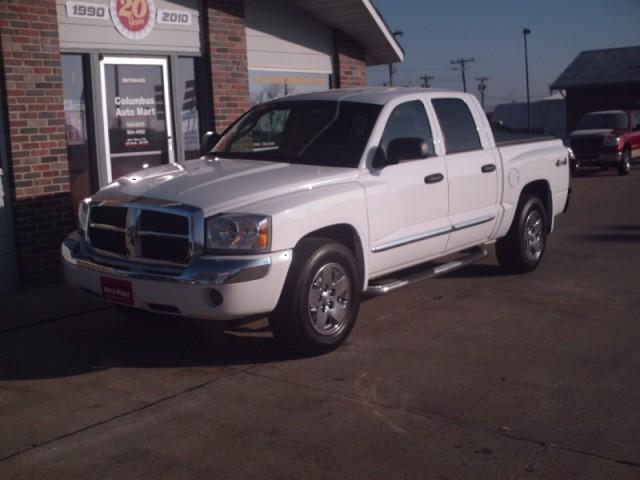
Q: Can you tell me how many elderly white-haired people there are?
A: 0